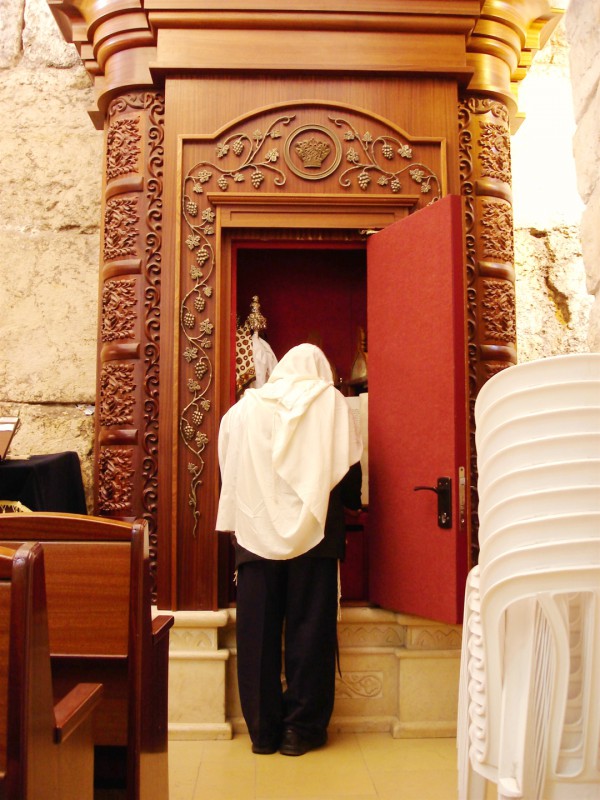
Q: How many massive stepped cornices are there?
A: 1